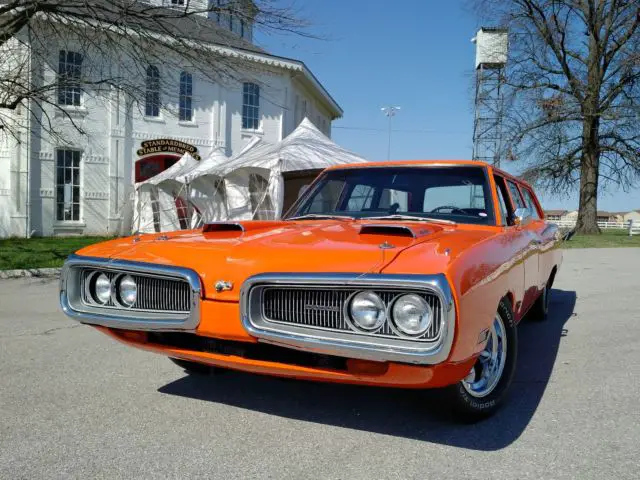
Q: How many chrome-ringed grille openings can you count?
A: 2